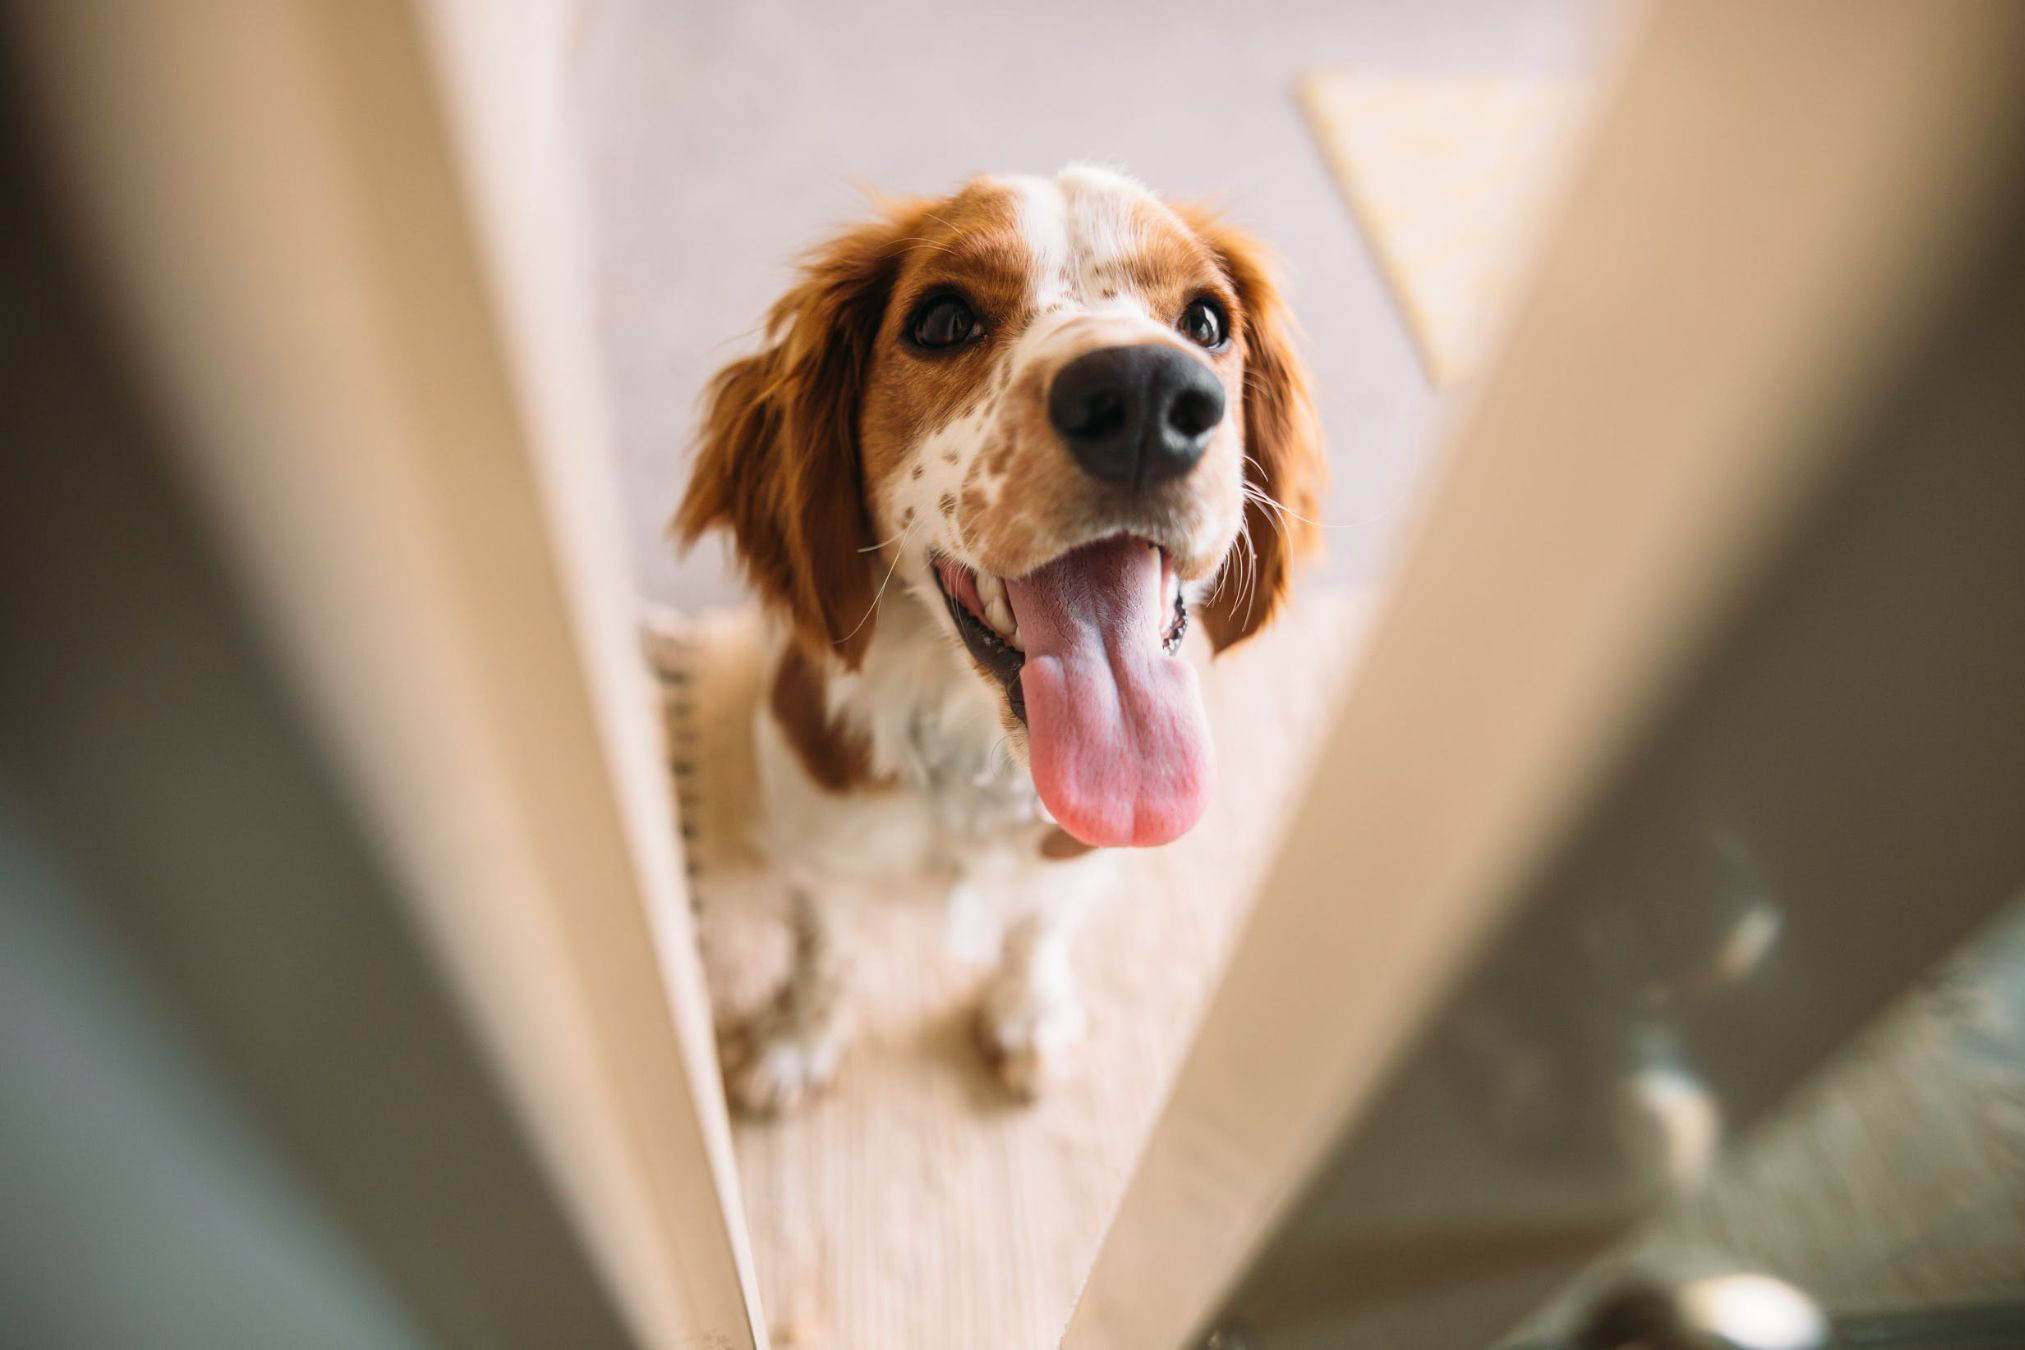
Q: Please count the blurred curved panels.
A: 2